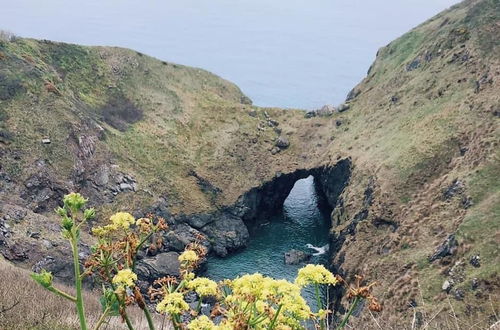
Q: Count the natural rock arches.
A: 1